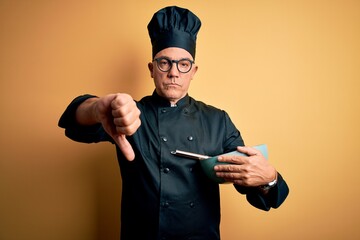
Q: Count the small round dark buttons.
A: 8